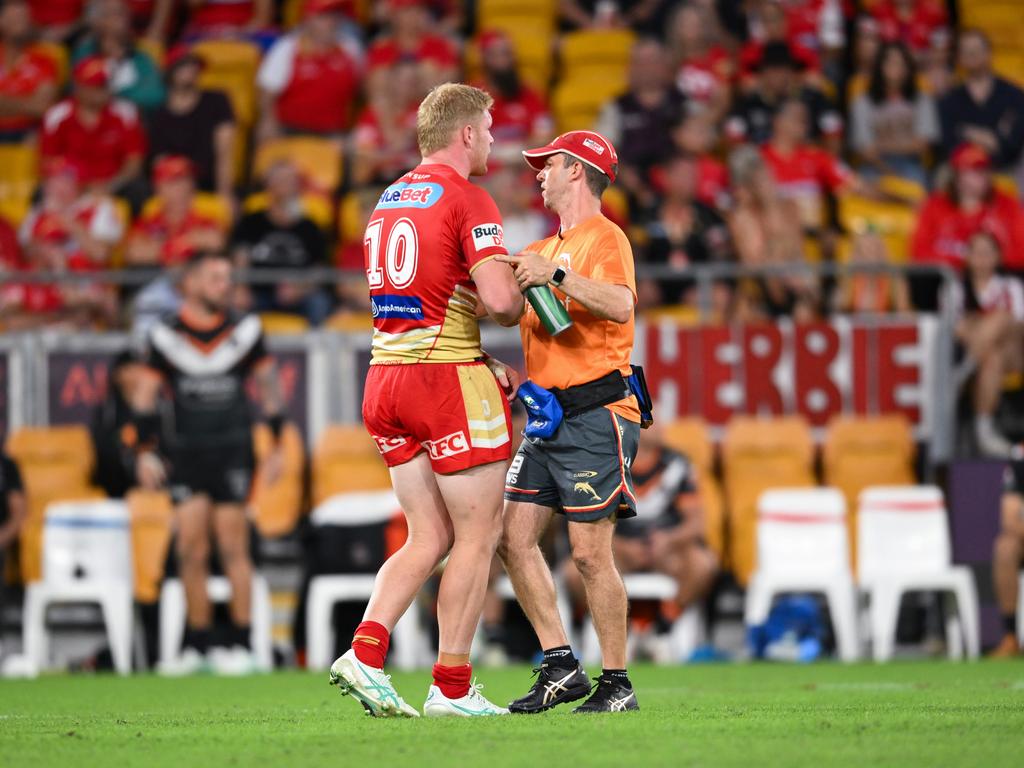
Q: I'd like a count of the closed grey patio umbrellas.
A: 0